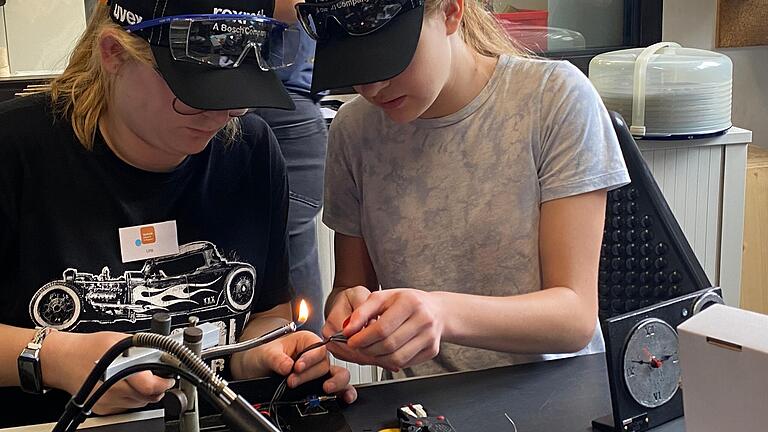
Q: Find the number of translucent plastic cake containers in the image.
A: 1